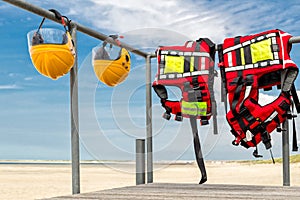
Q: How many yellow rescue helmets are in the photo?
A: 2